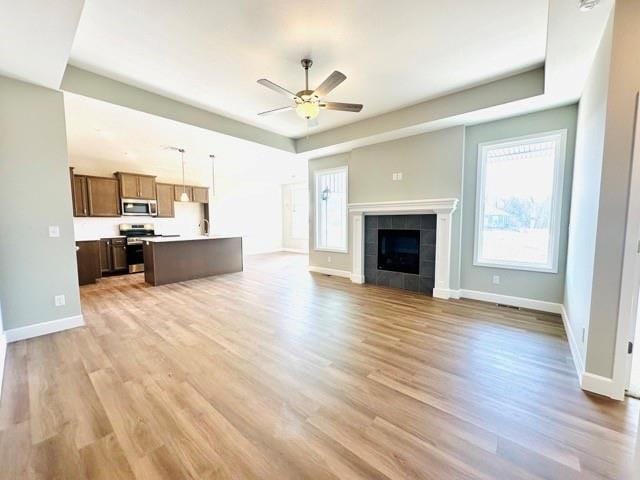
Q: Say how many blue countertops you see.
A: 0